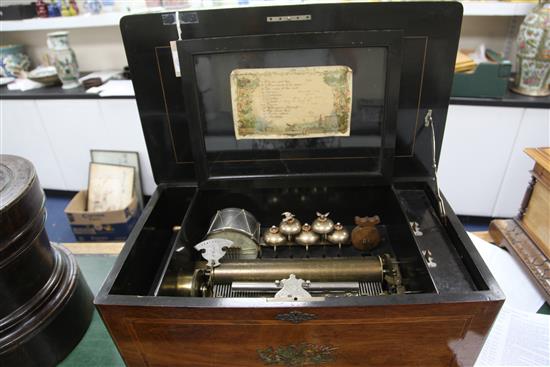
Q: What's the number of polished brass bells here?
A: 5